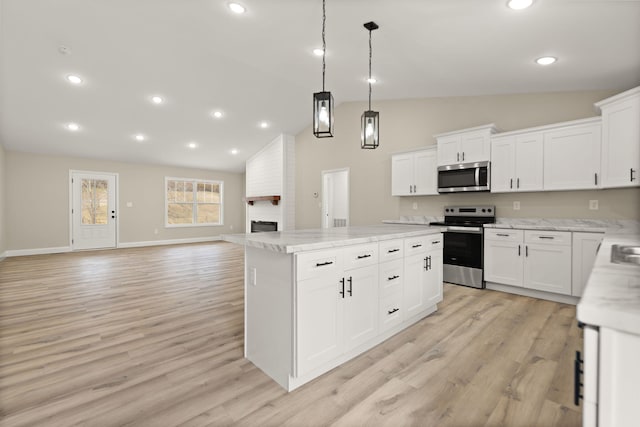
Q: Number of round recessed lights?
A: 13